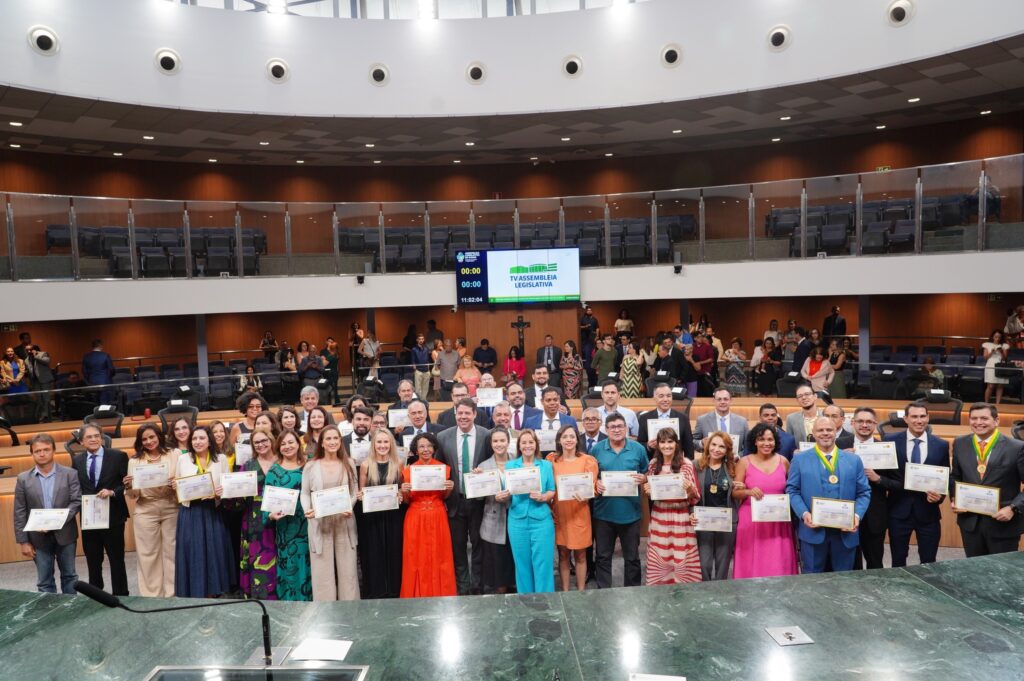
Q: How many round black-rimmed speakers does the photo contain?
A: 9